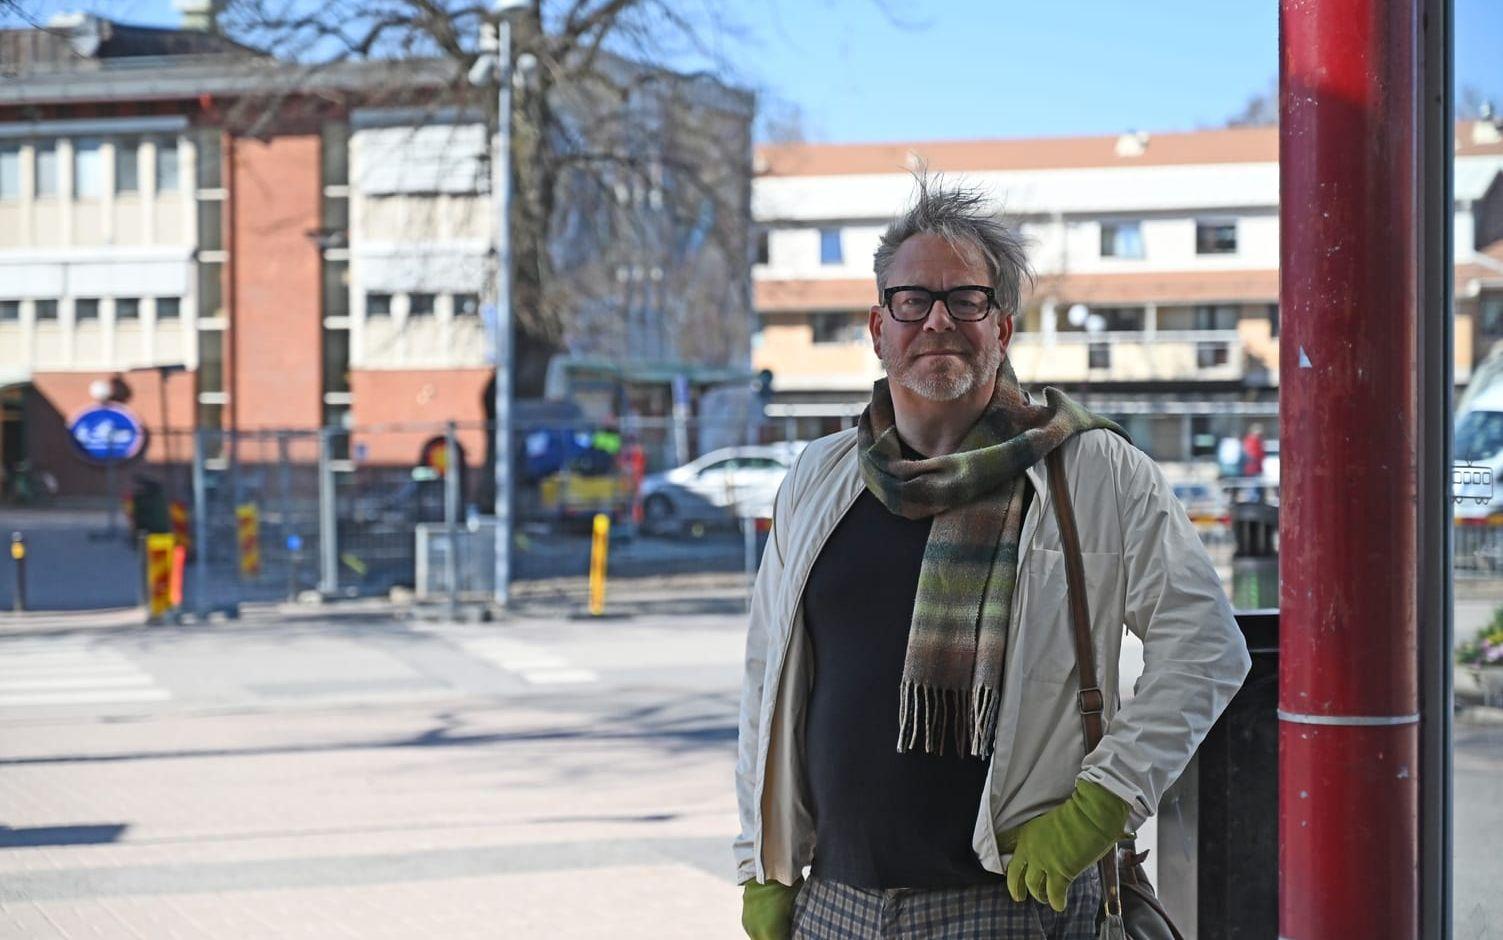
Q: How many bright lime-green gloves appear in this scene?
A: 2